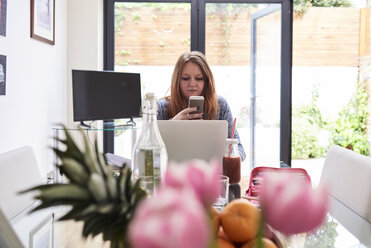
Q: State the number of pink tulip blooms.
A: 3